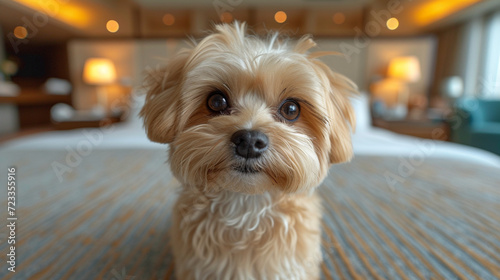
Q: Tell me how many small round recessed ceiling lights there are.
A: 7